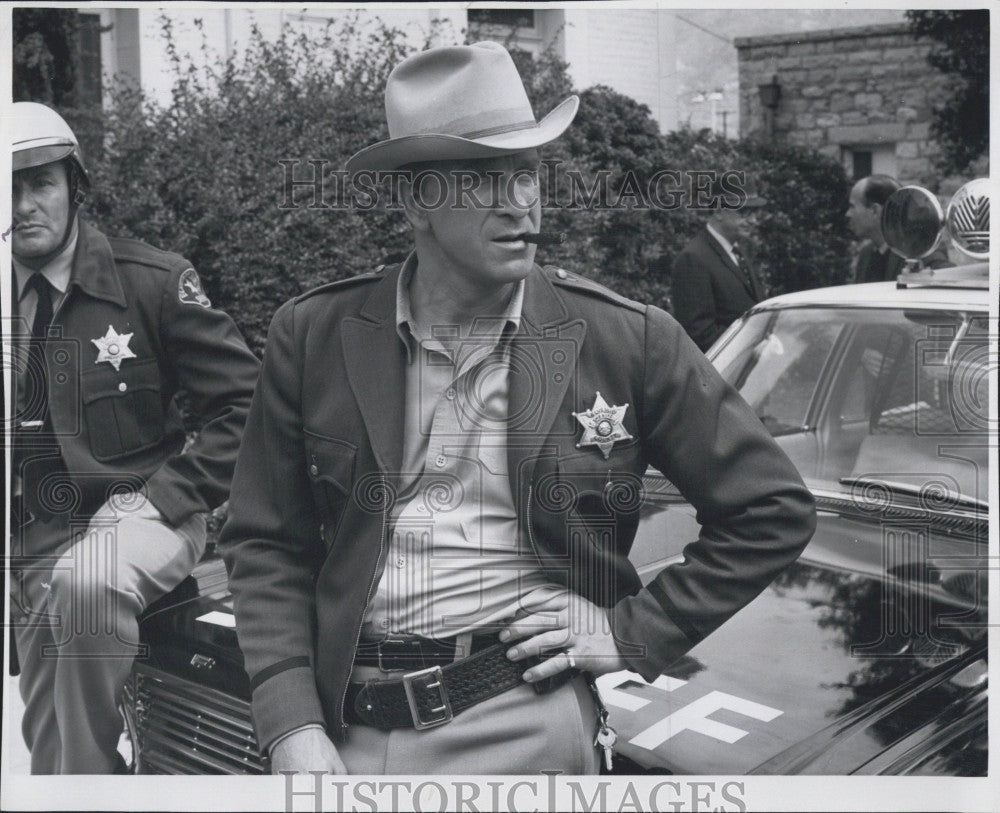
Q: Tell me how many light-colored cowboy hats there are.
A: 1